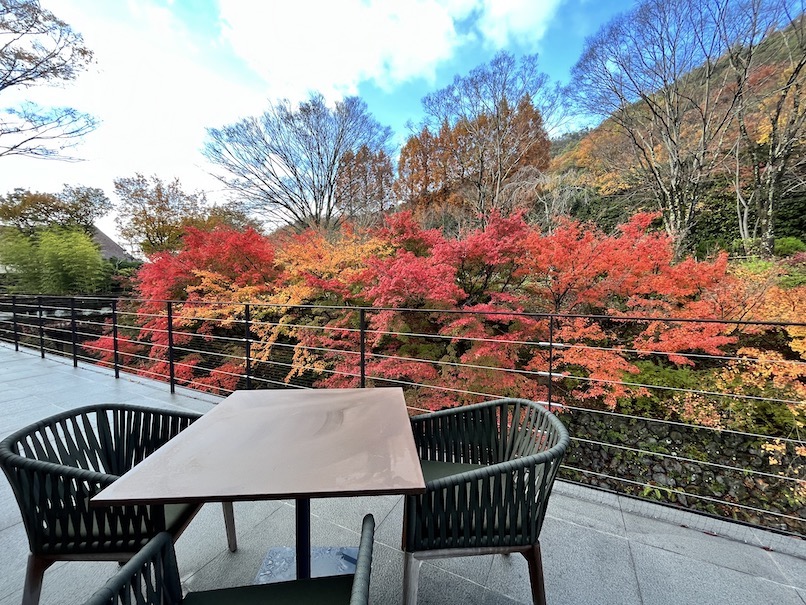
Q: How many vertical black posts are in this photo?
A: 8